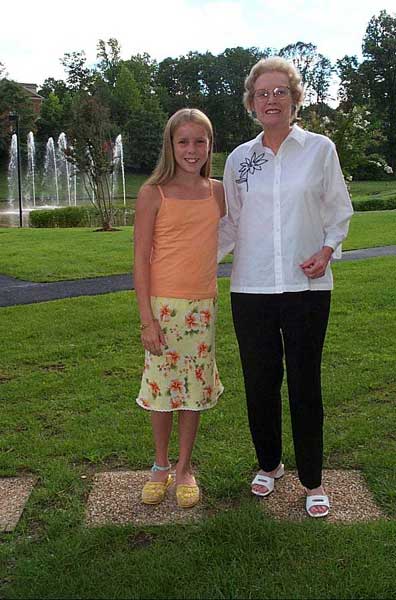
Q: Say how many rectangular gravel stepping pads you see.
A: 3